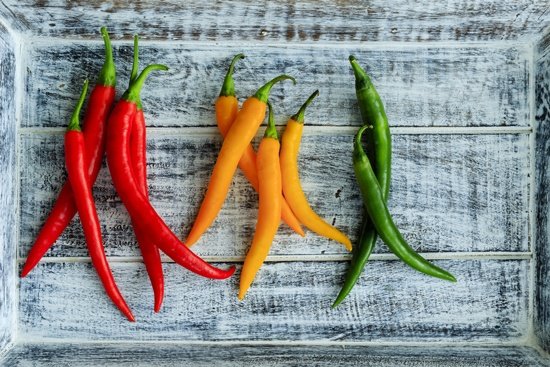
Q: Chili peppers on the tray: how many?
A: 10